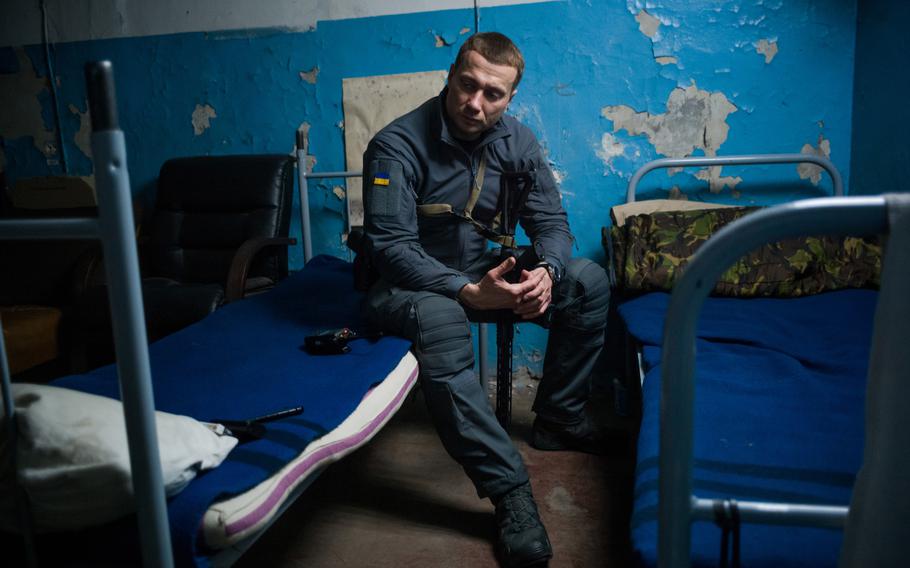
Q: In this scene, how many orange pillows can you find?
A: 0